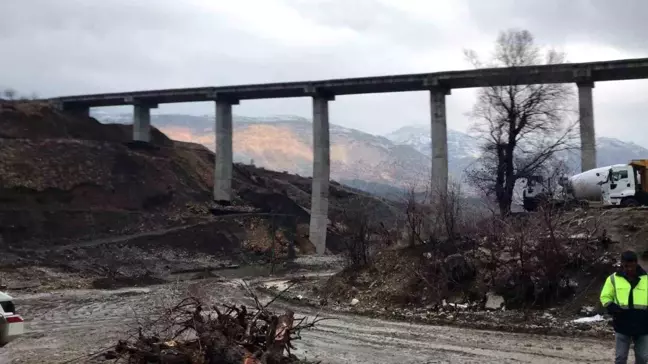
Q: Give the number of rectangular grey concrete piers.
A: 5